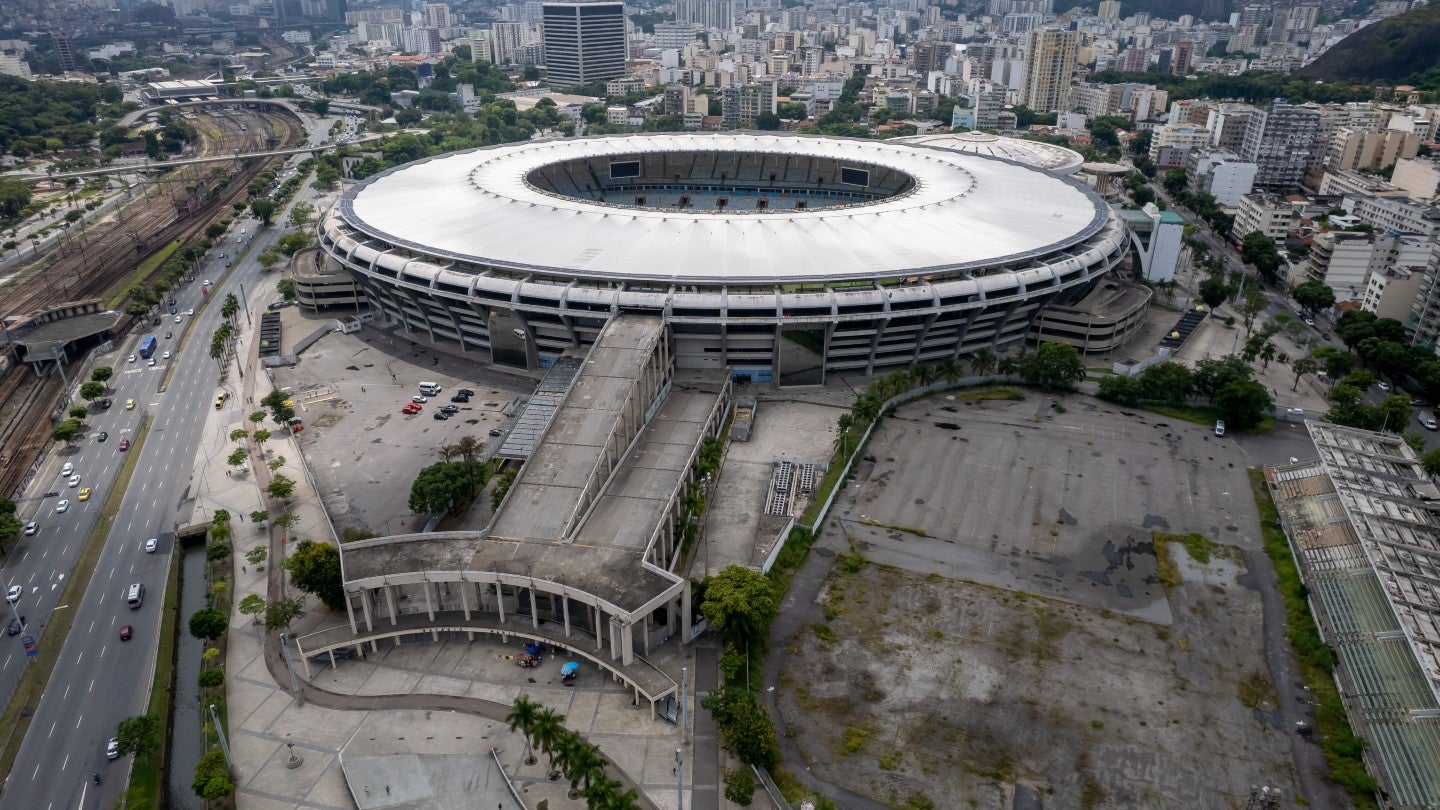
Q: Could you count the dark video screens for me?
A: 2